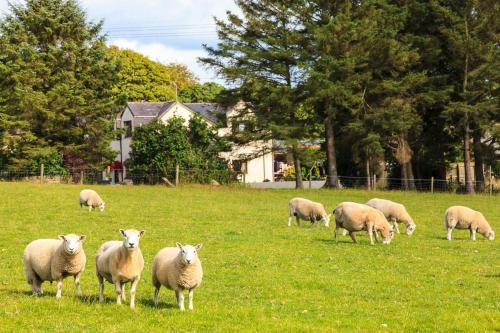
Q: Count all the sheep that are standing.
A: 8